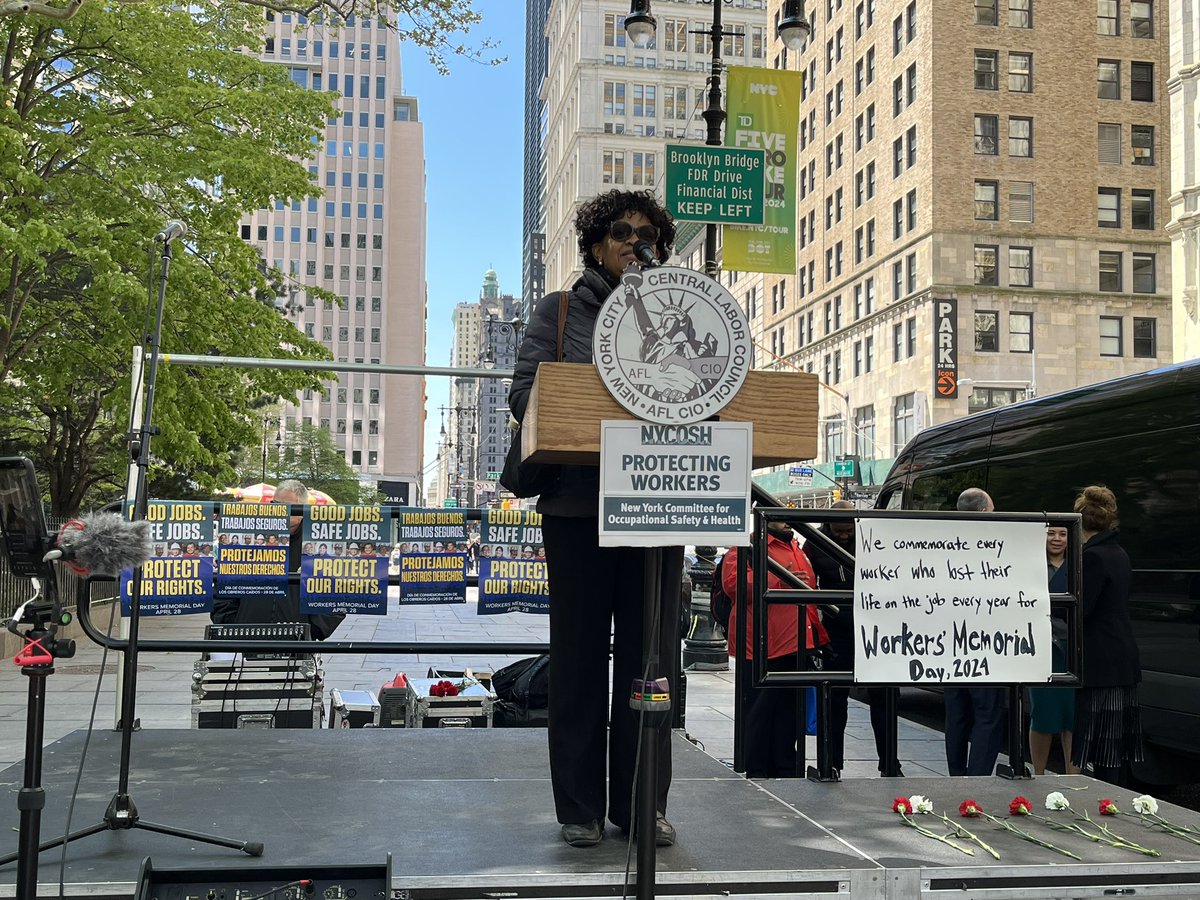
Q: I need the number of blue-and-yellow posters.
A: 5